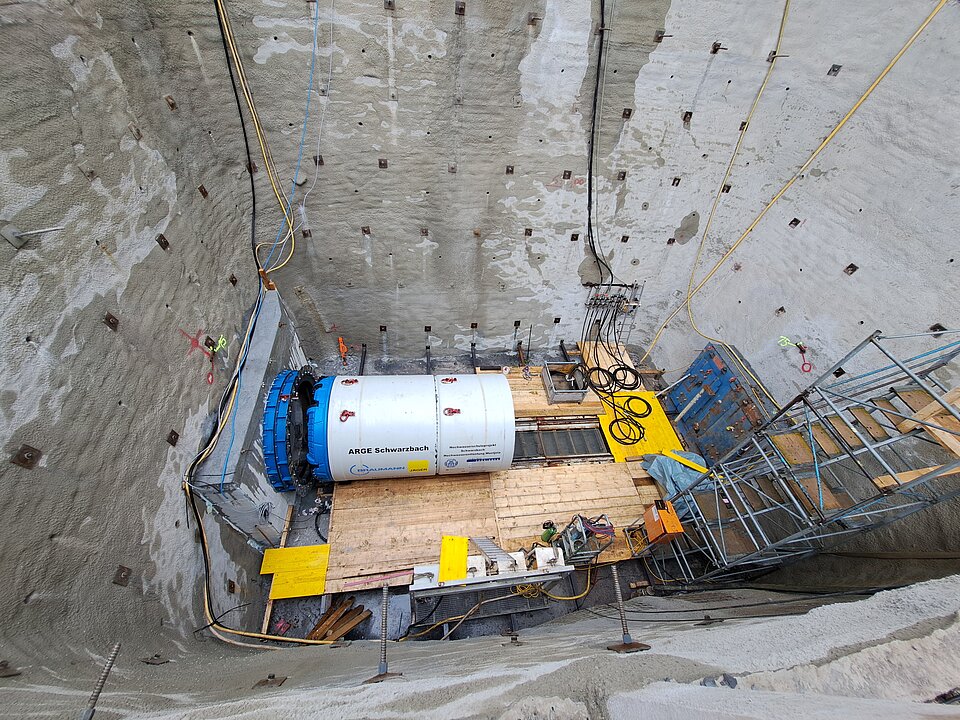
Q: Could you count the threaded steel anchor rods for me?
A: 3